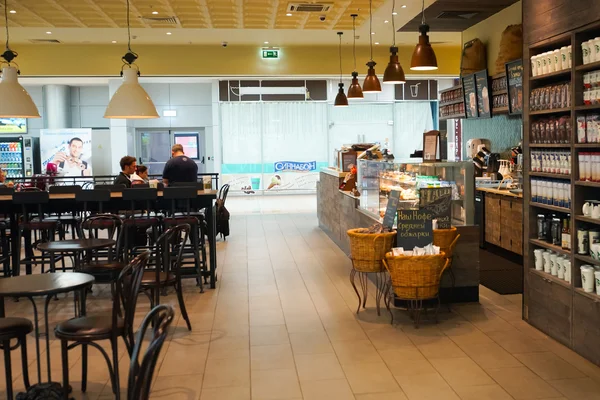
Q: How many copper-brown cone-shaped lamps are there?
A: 5